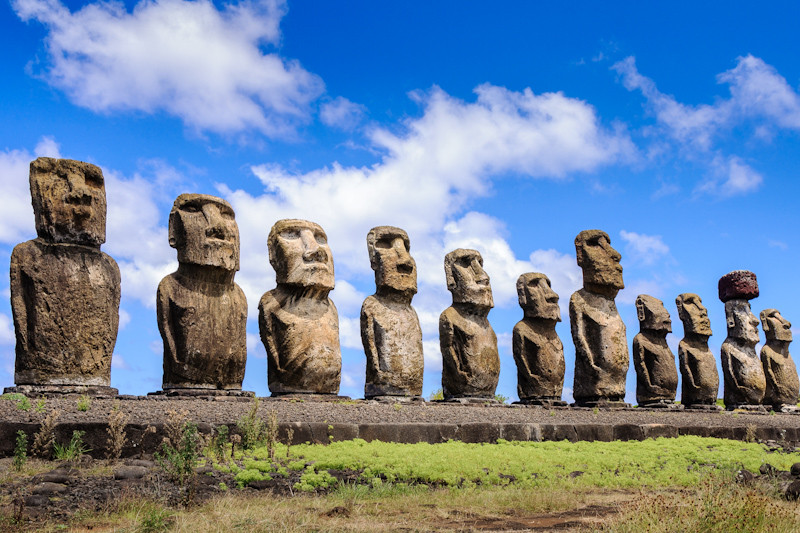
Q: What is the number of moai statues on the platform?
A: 11